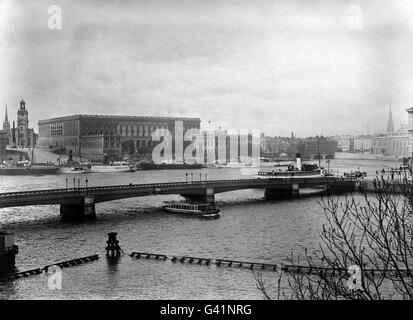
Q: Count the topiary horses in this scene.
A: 0